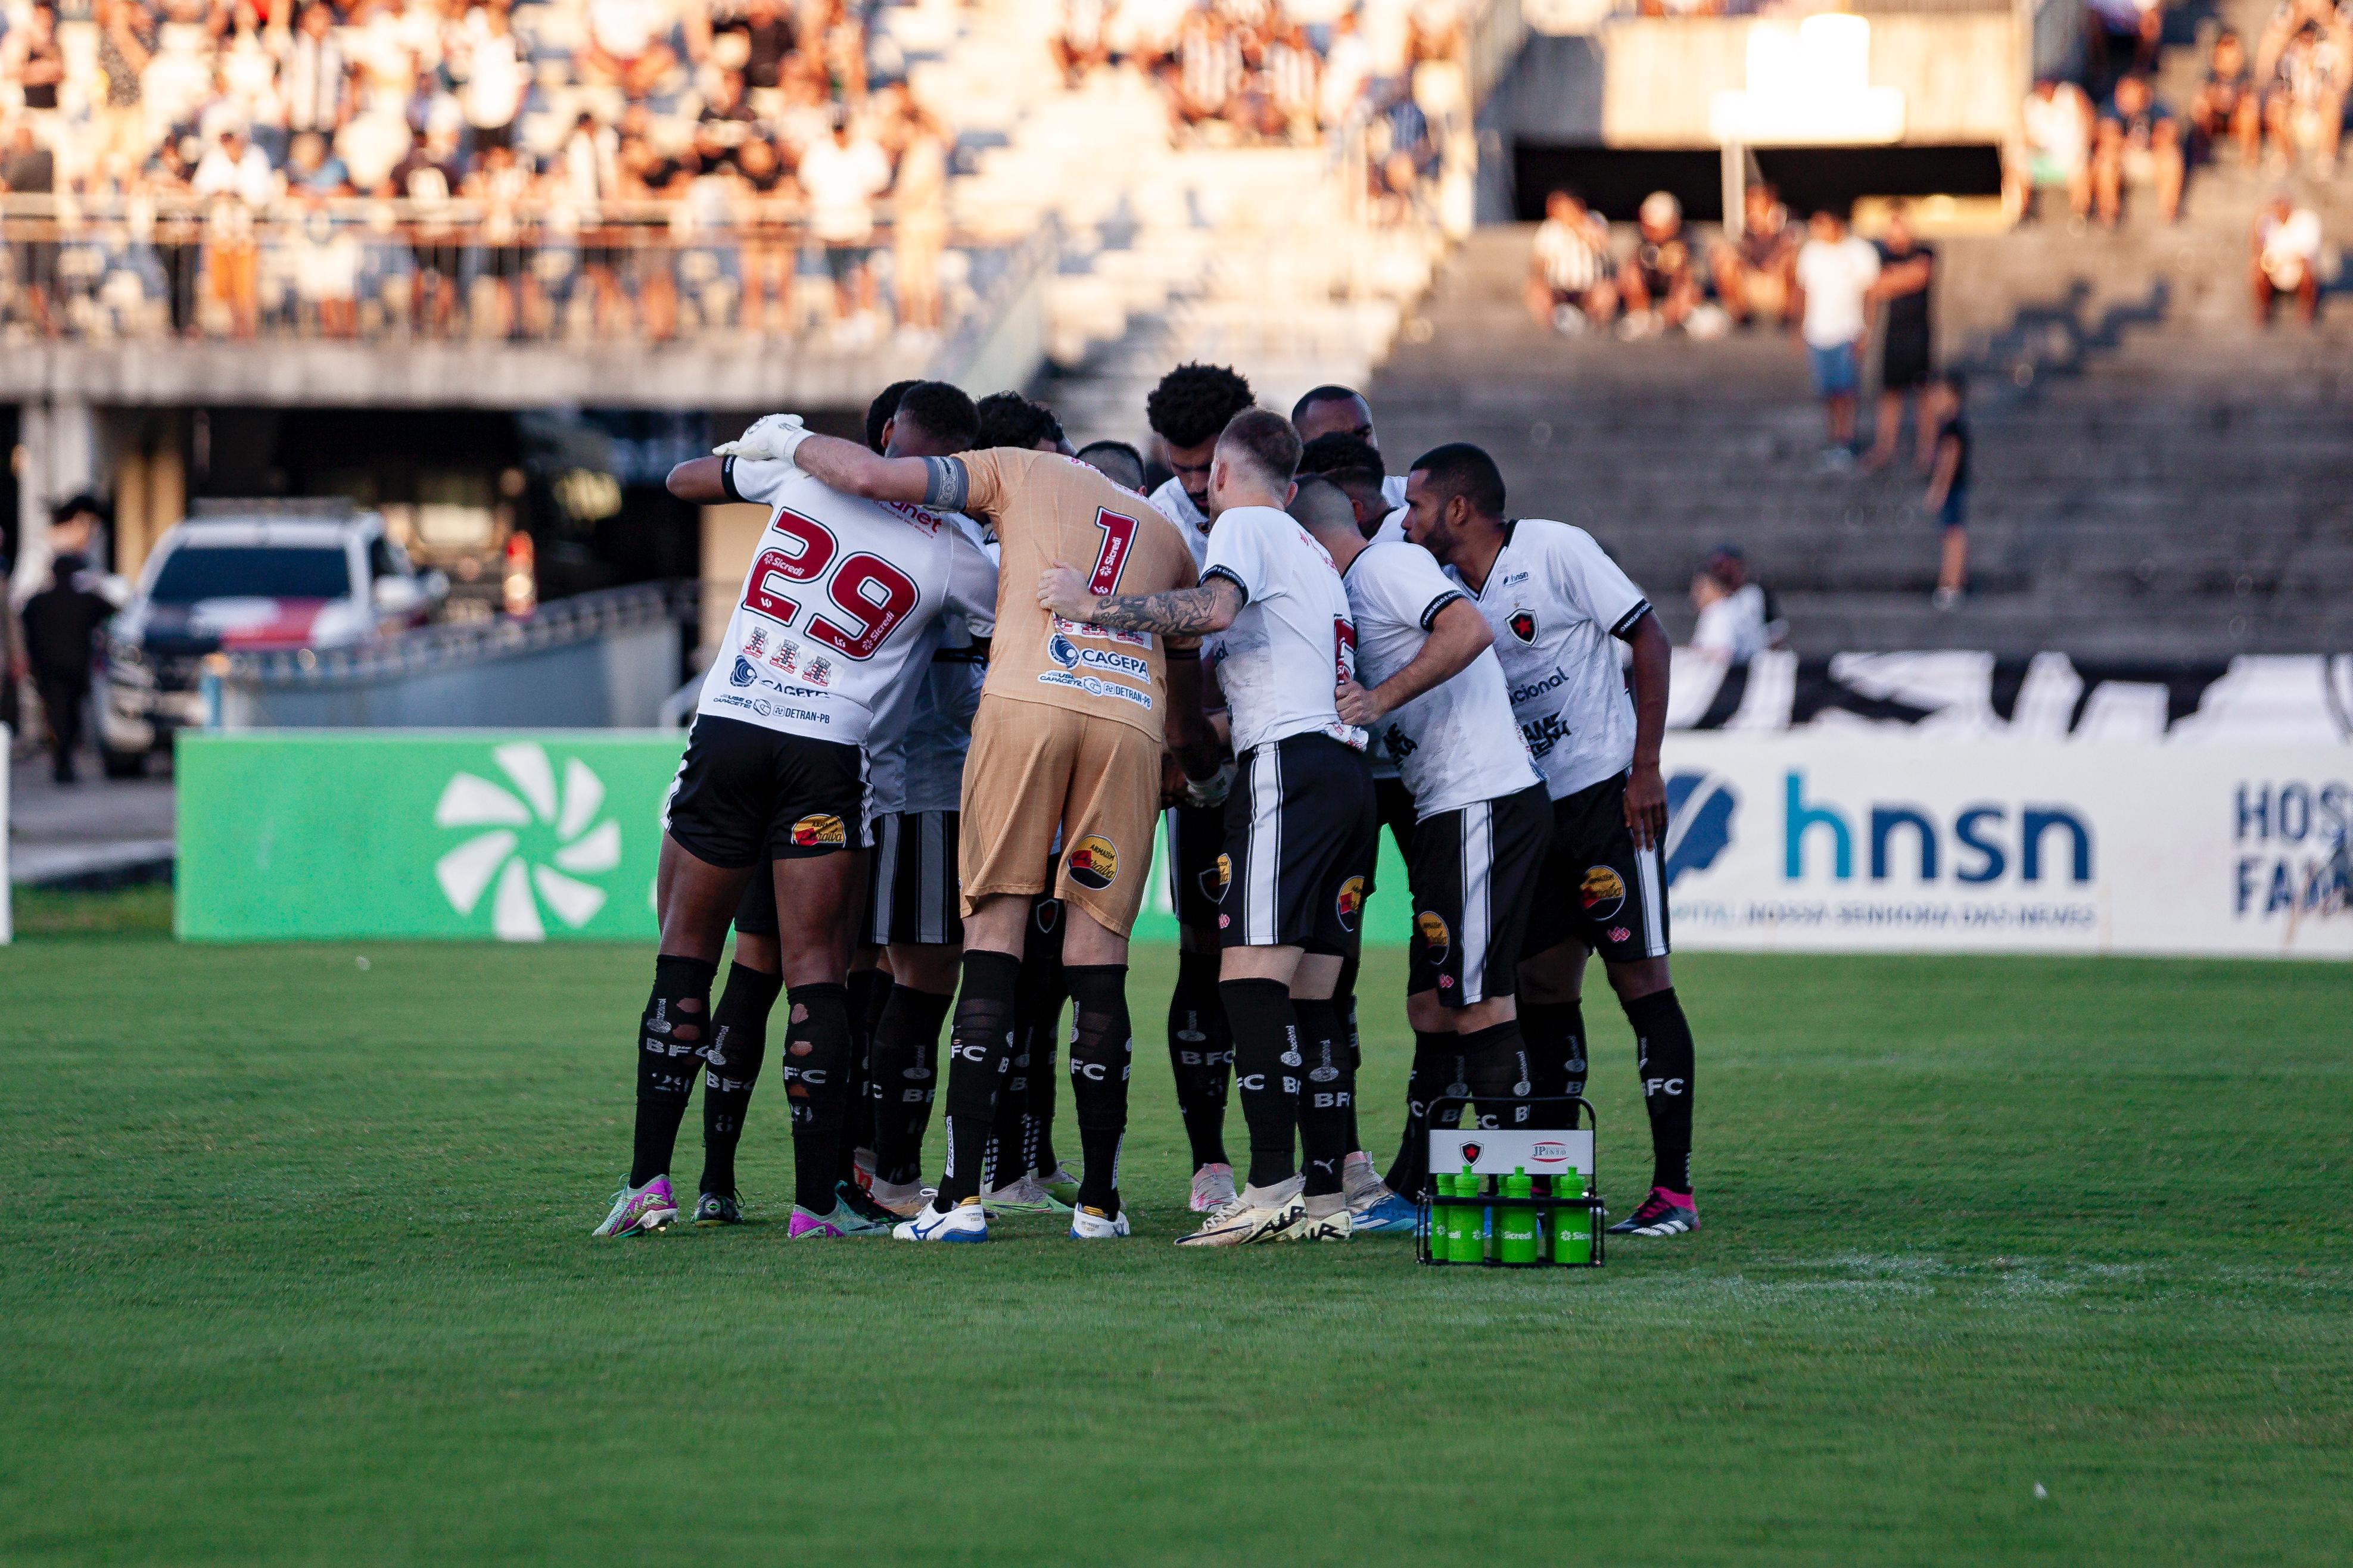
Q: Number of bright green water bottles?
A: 6